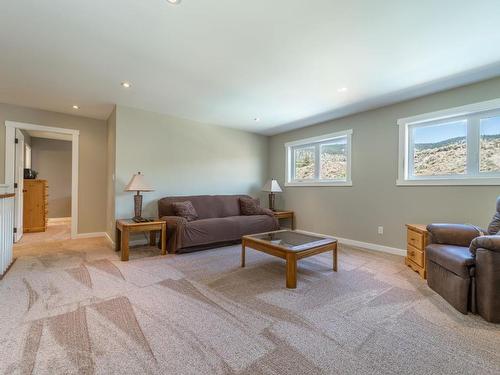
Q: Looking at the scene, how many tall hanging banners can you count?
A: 0